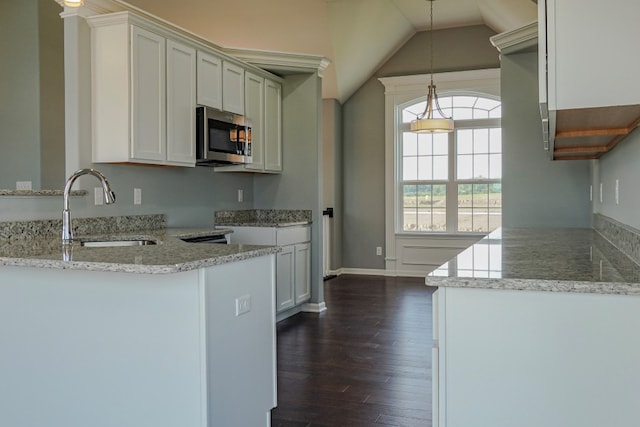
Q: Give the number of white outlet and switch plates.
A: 9